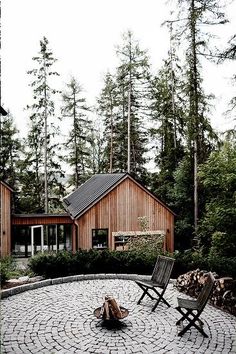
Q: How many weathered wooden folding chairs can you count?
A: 2